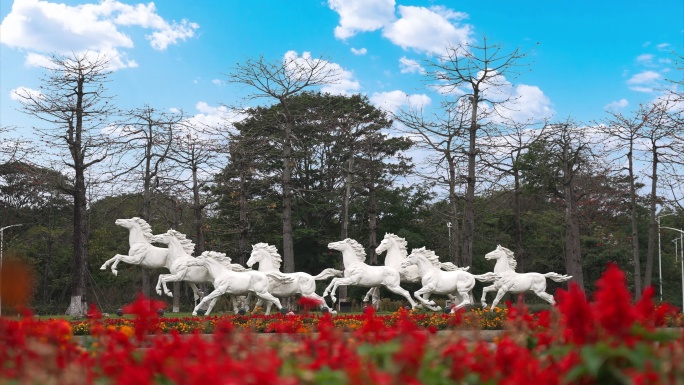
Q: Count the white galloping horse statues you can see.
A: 8